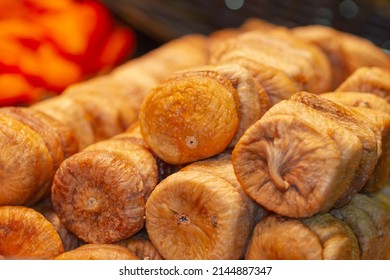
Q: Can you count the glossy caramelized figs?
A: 0